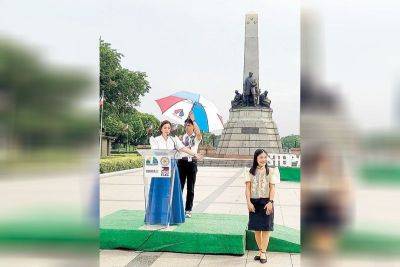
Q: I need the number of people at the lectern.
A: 2